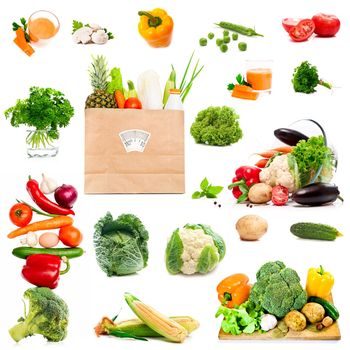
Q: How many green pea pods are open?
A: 0